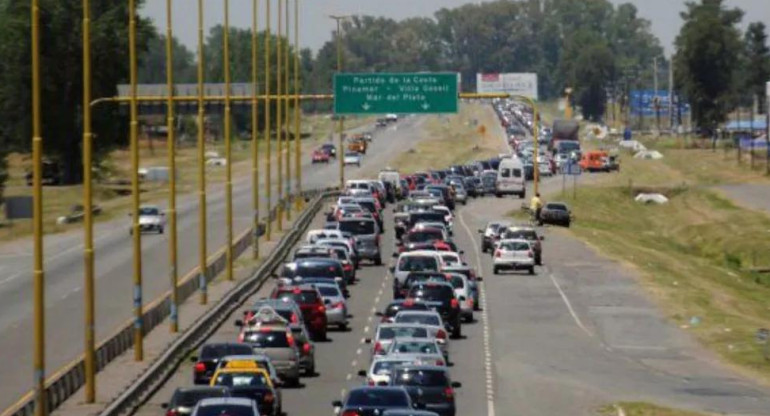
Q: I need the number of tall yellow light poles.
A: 12